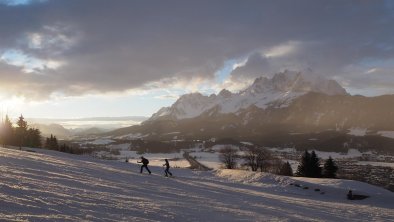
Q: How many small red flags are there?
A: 0